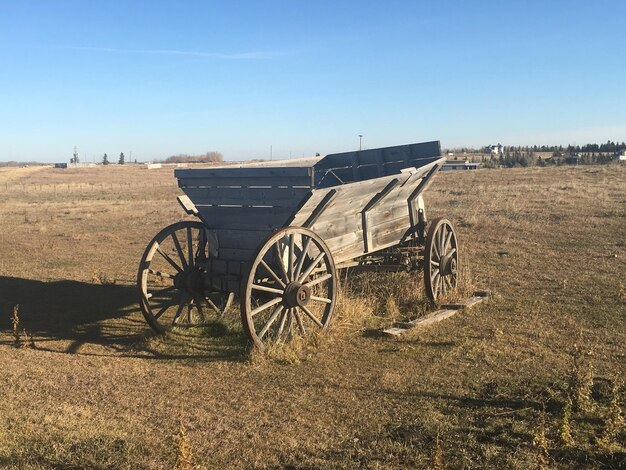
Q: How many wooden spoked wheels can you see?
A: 3